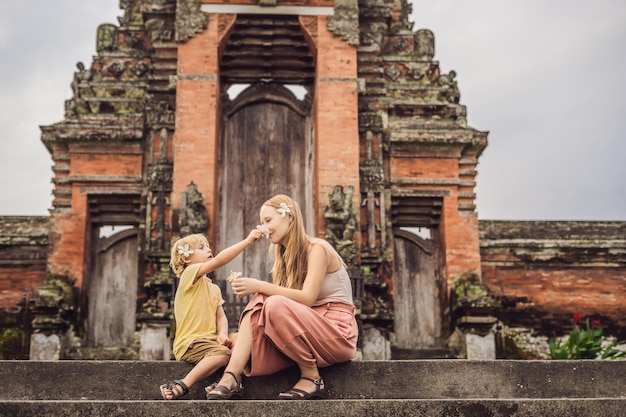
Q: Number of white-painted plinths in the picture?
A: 4